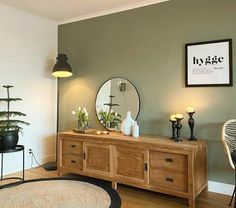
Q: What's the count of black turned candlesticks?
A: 3